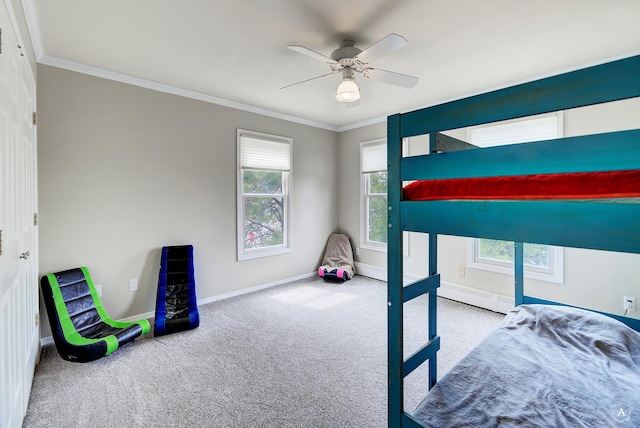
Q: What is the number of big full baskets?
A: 0